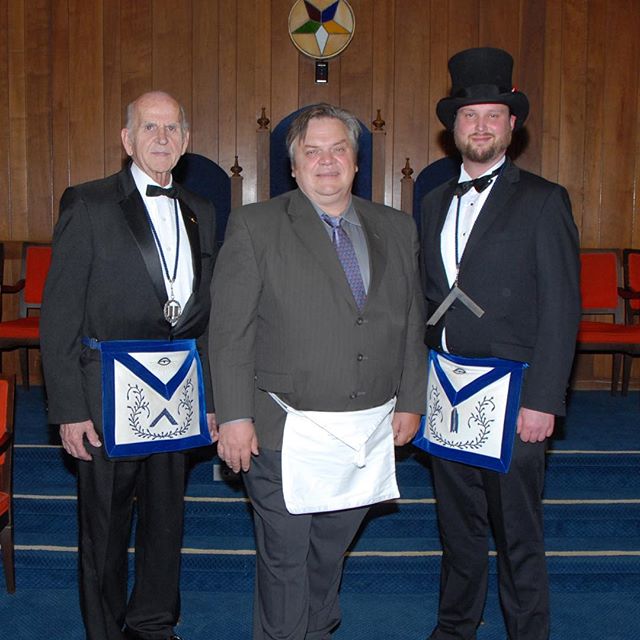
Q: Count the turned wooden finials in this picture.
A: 4